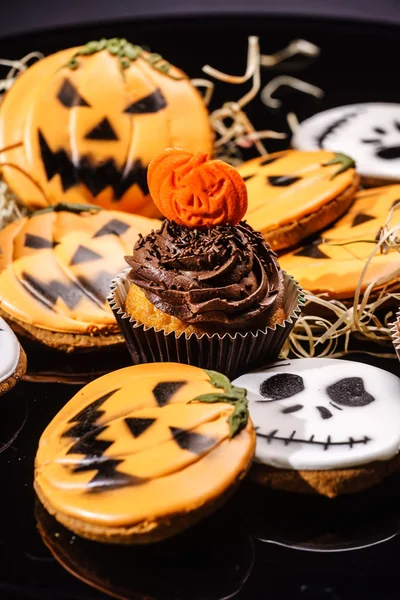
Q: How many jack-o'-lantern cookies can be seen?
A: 5